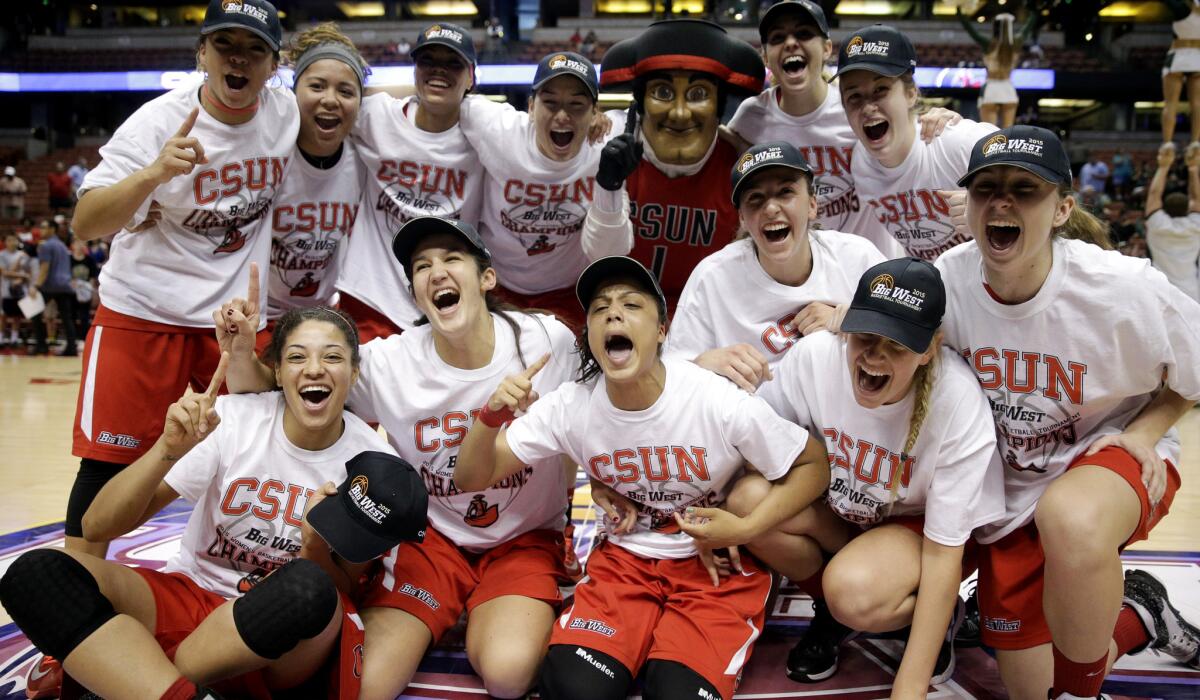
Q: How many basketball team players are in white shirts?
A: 12